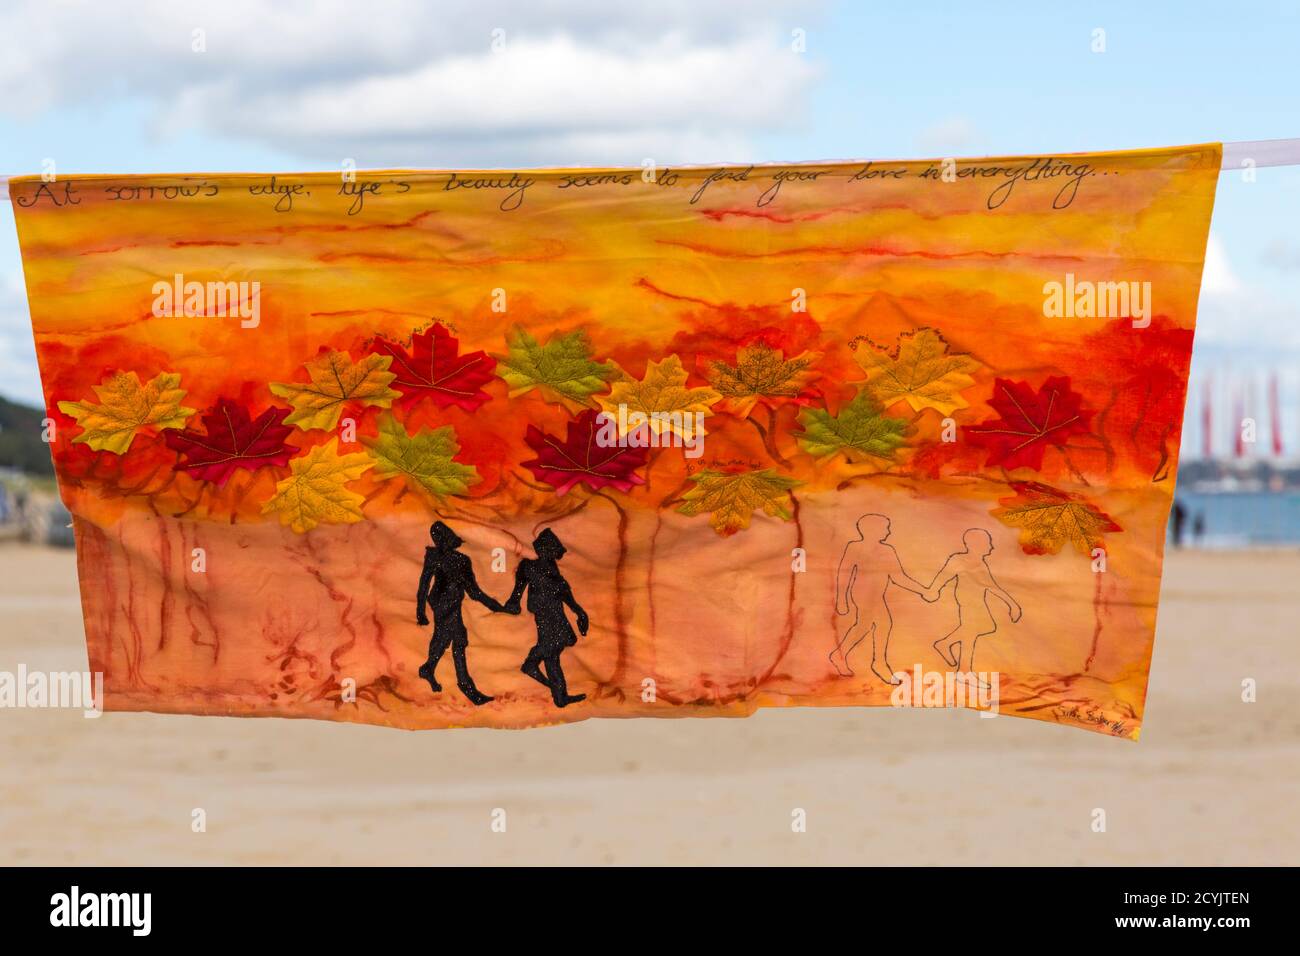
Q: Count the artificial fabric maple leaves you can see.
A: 15